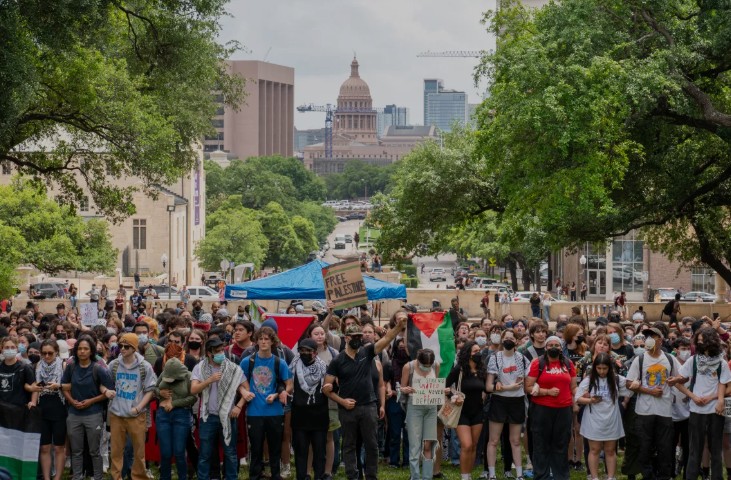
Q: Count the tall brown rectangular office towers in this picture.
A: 1